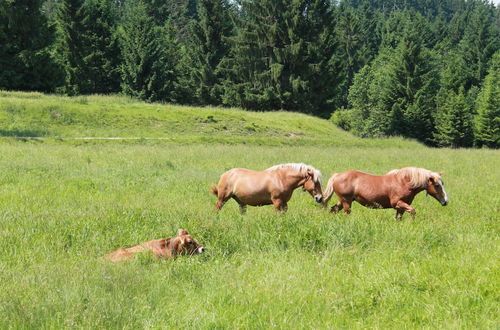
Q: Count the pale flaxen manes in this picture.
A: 2